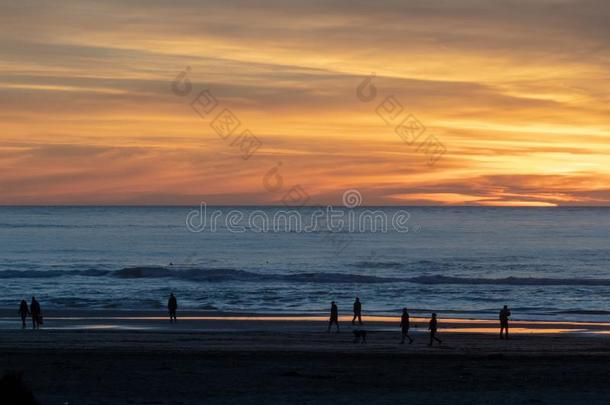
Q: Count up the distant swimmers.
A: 2